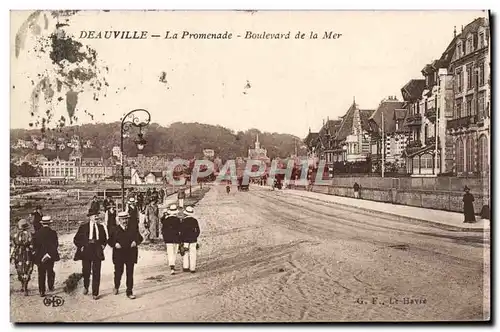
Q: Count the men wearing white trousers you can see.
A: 2